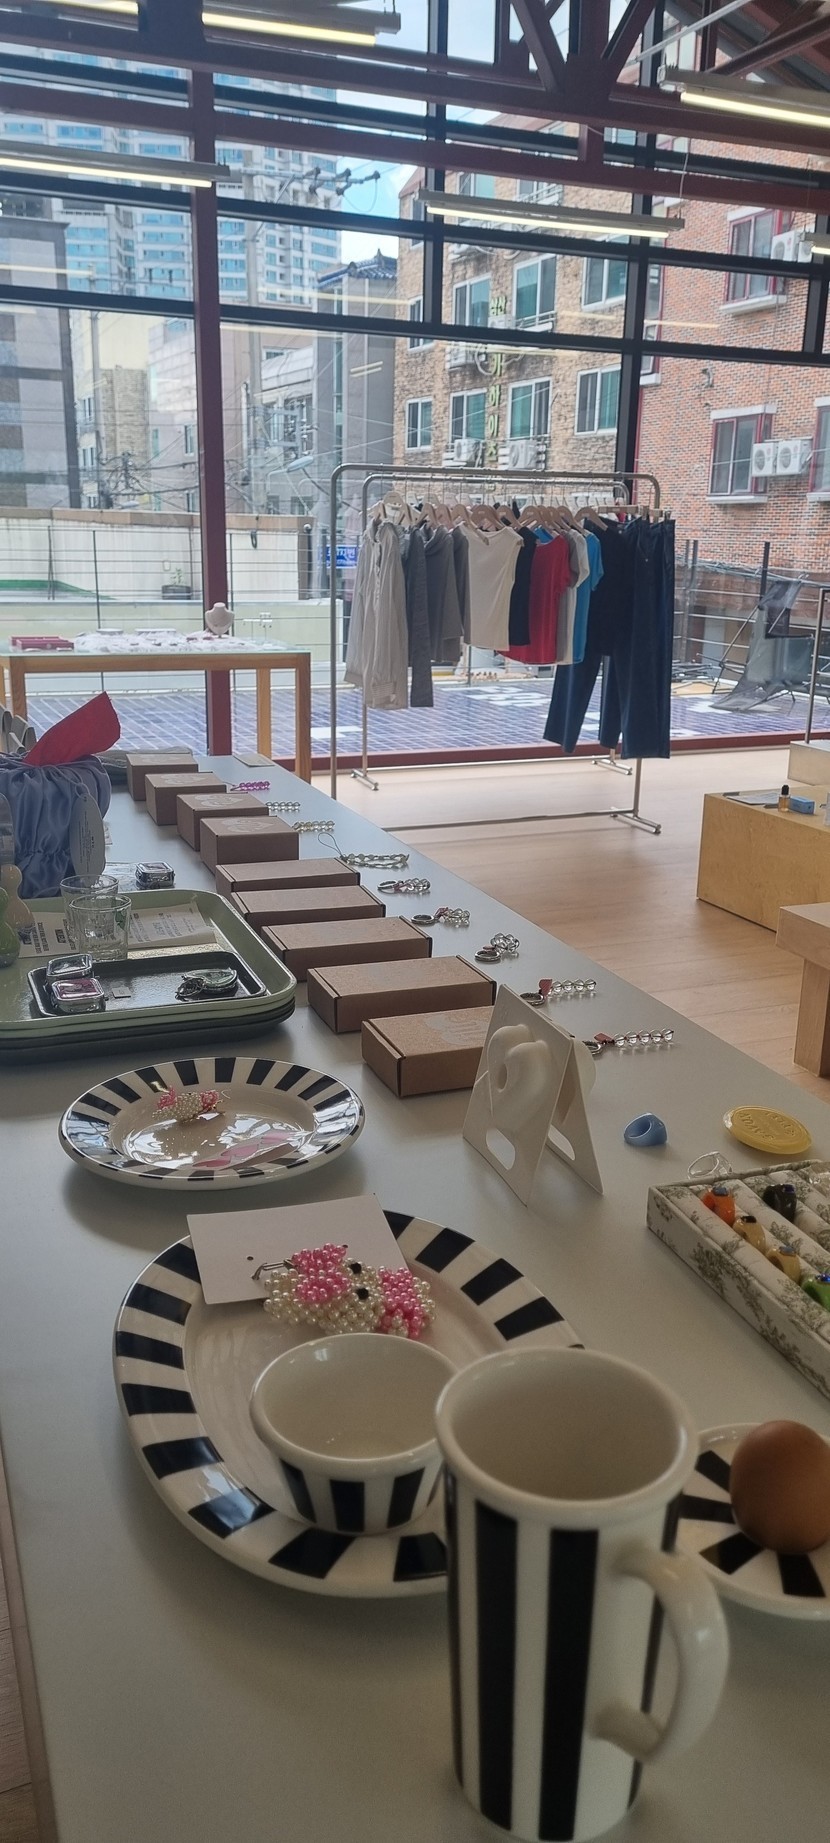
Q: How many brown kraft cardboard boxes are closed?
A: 9